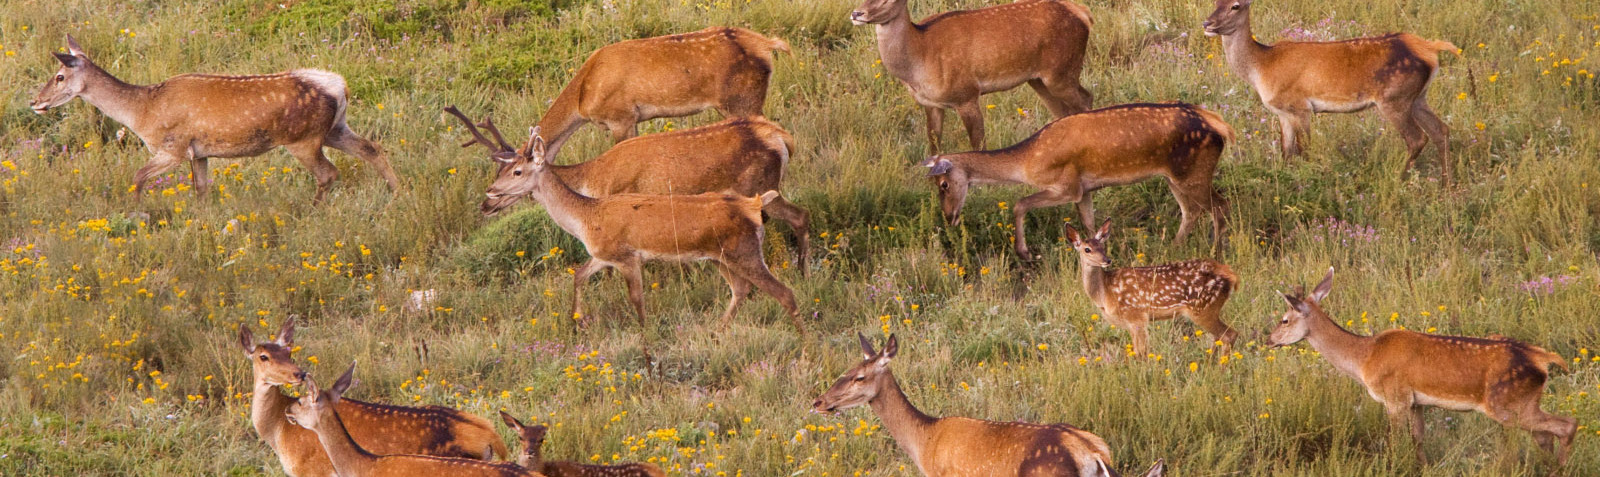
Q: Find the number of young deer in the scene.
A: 2